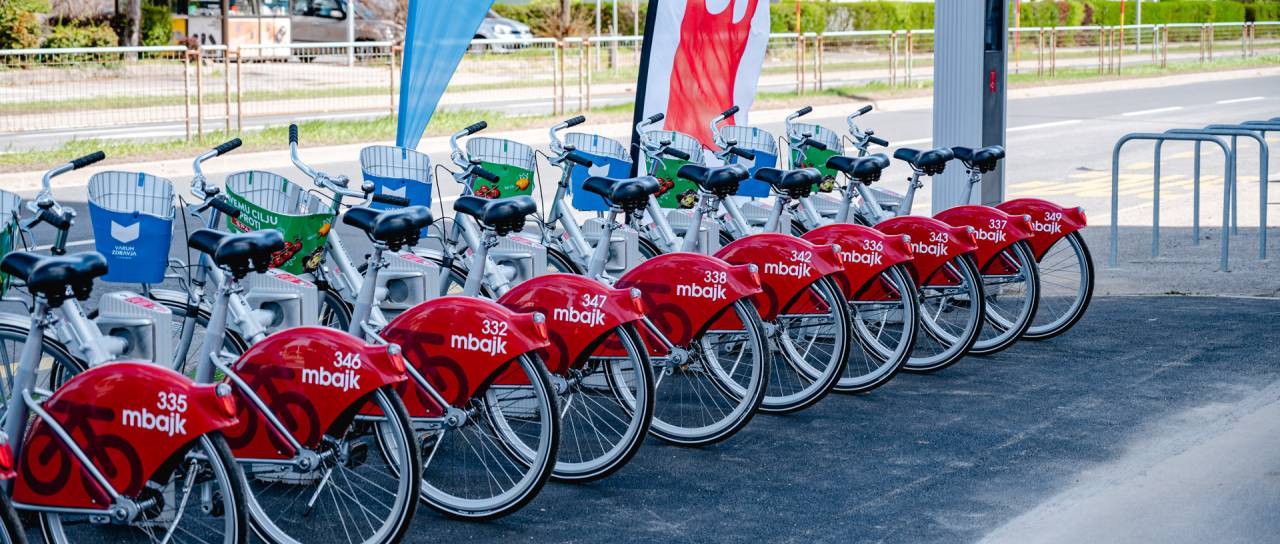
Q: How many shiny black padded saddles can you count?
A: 10